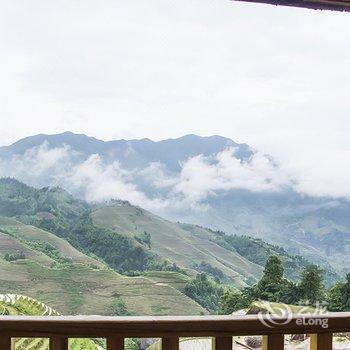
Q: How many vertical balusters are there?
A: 7